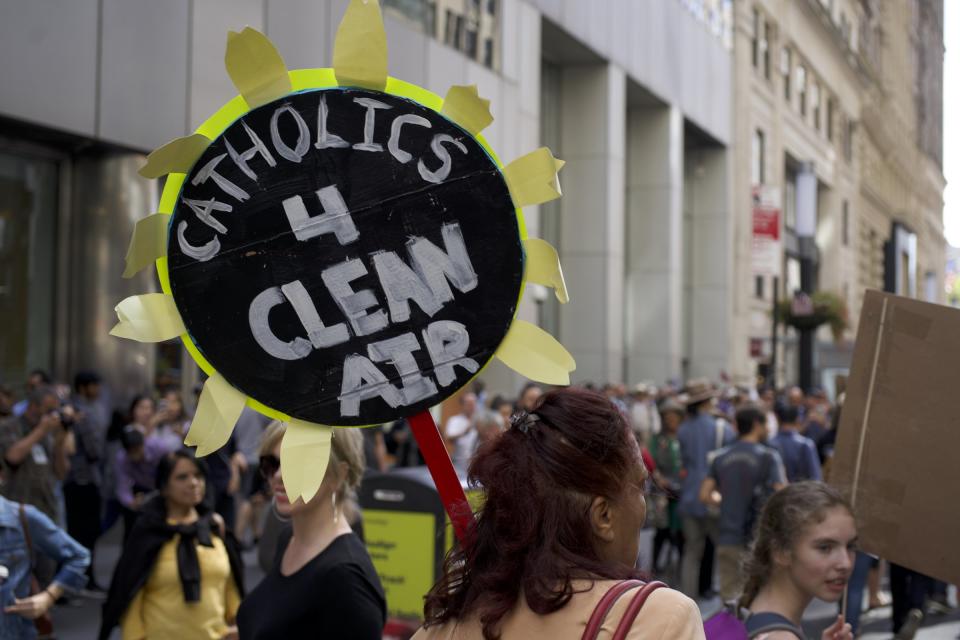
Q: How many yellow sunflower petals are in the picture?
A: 11